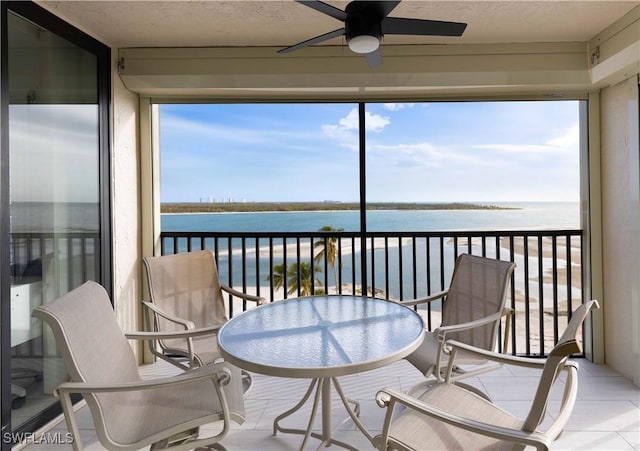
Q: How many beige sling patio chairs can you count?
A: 4